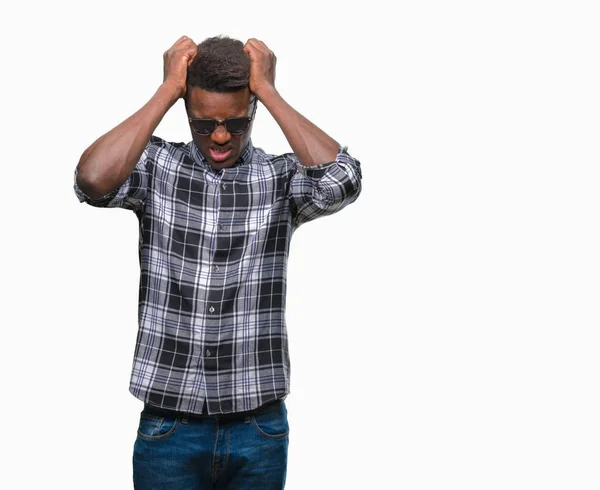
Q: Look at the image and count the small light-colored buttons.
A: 5